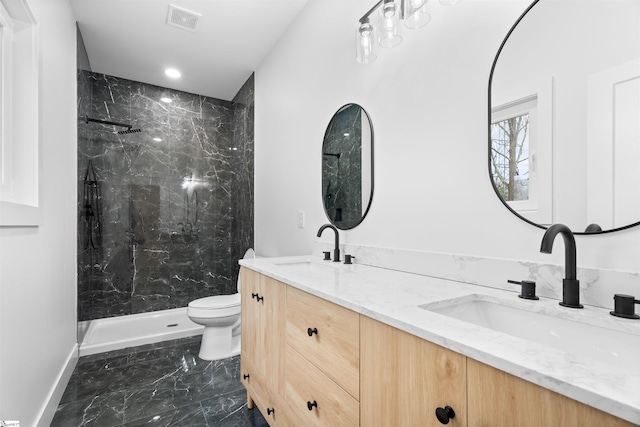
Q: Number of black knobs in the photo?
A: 7